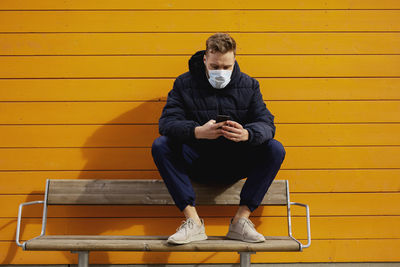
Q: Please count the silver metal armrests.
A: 2